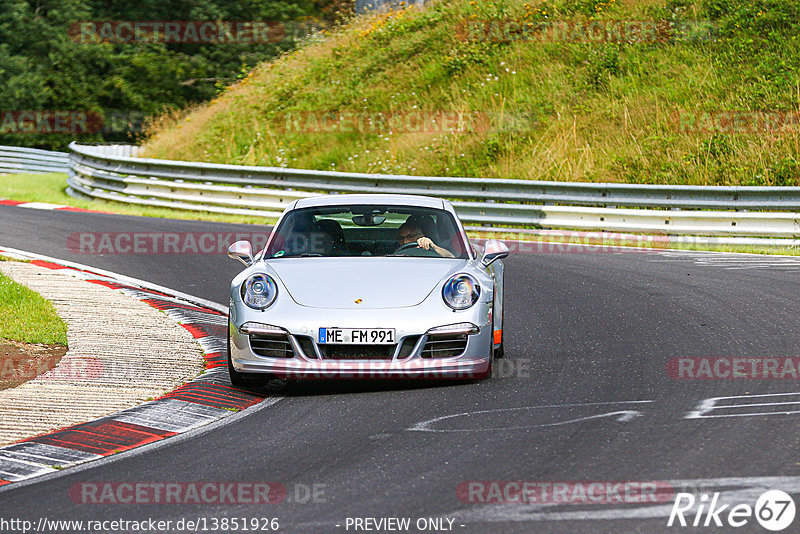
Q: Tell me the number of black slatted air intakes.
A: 2